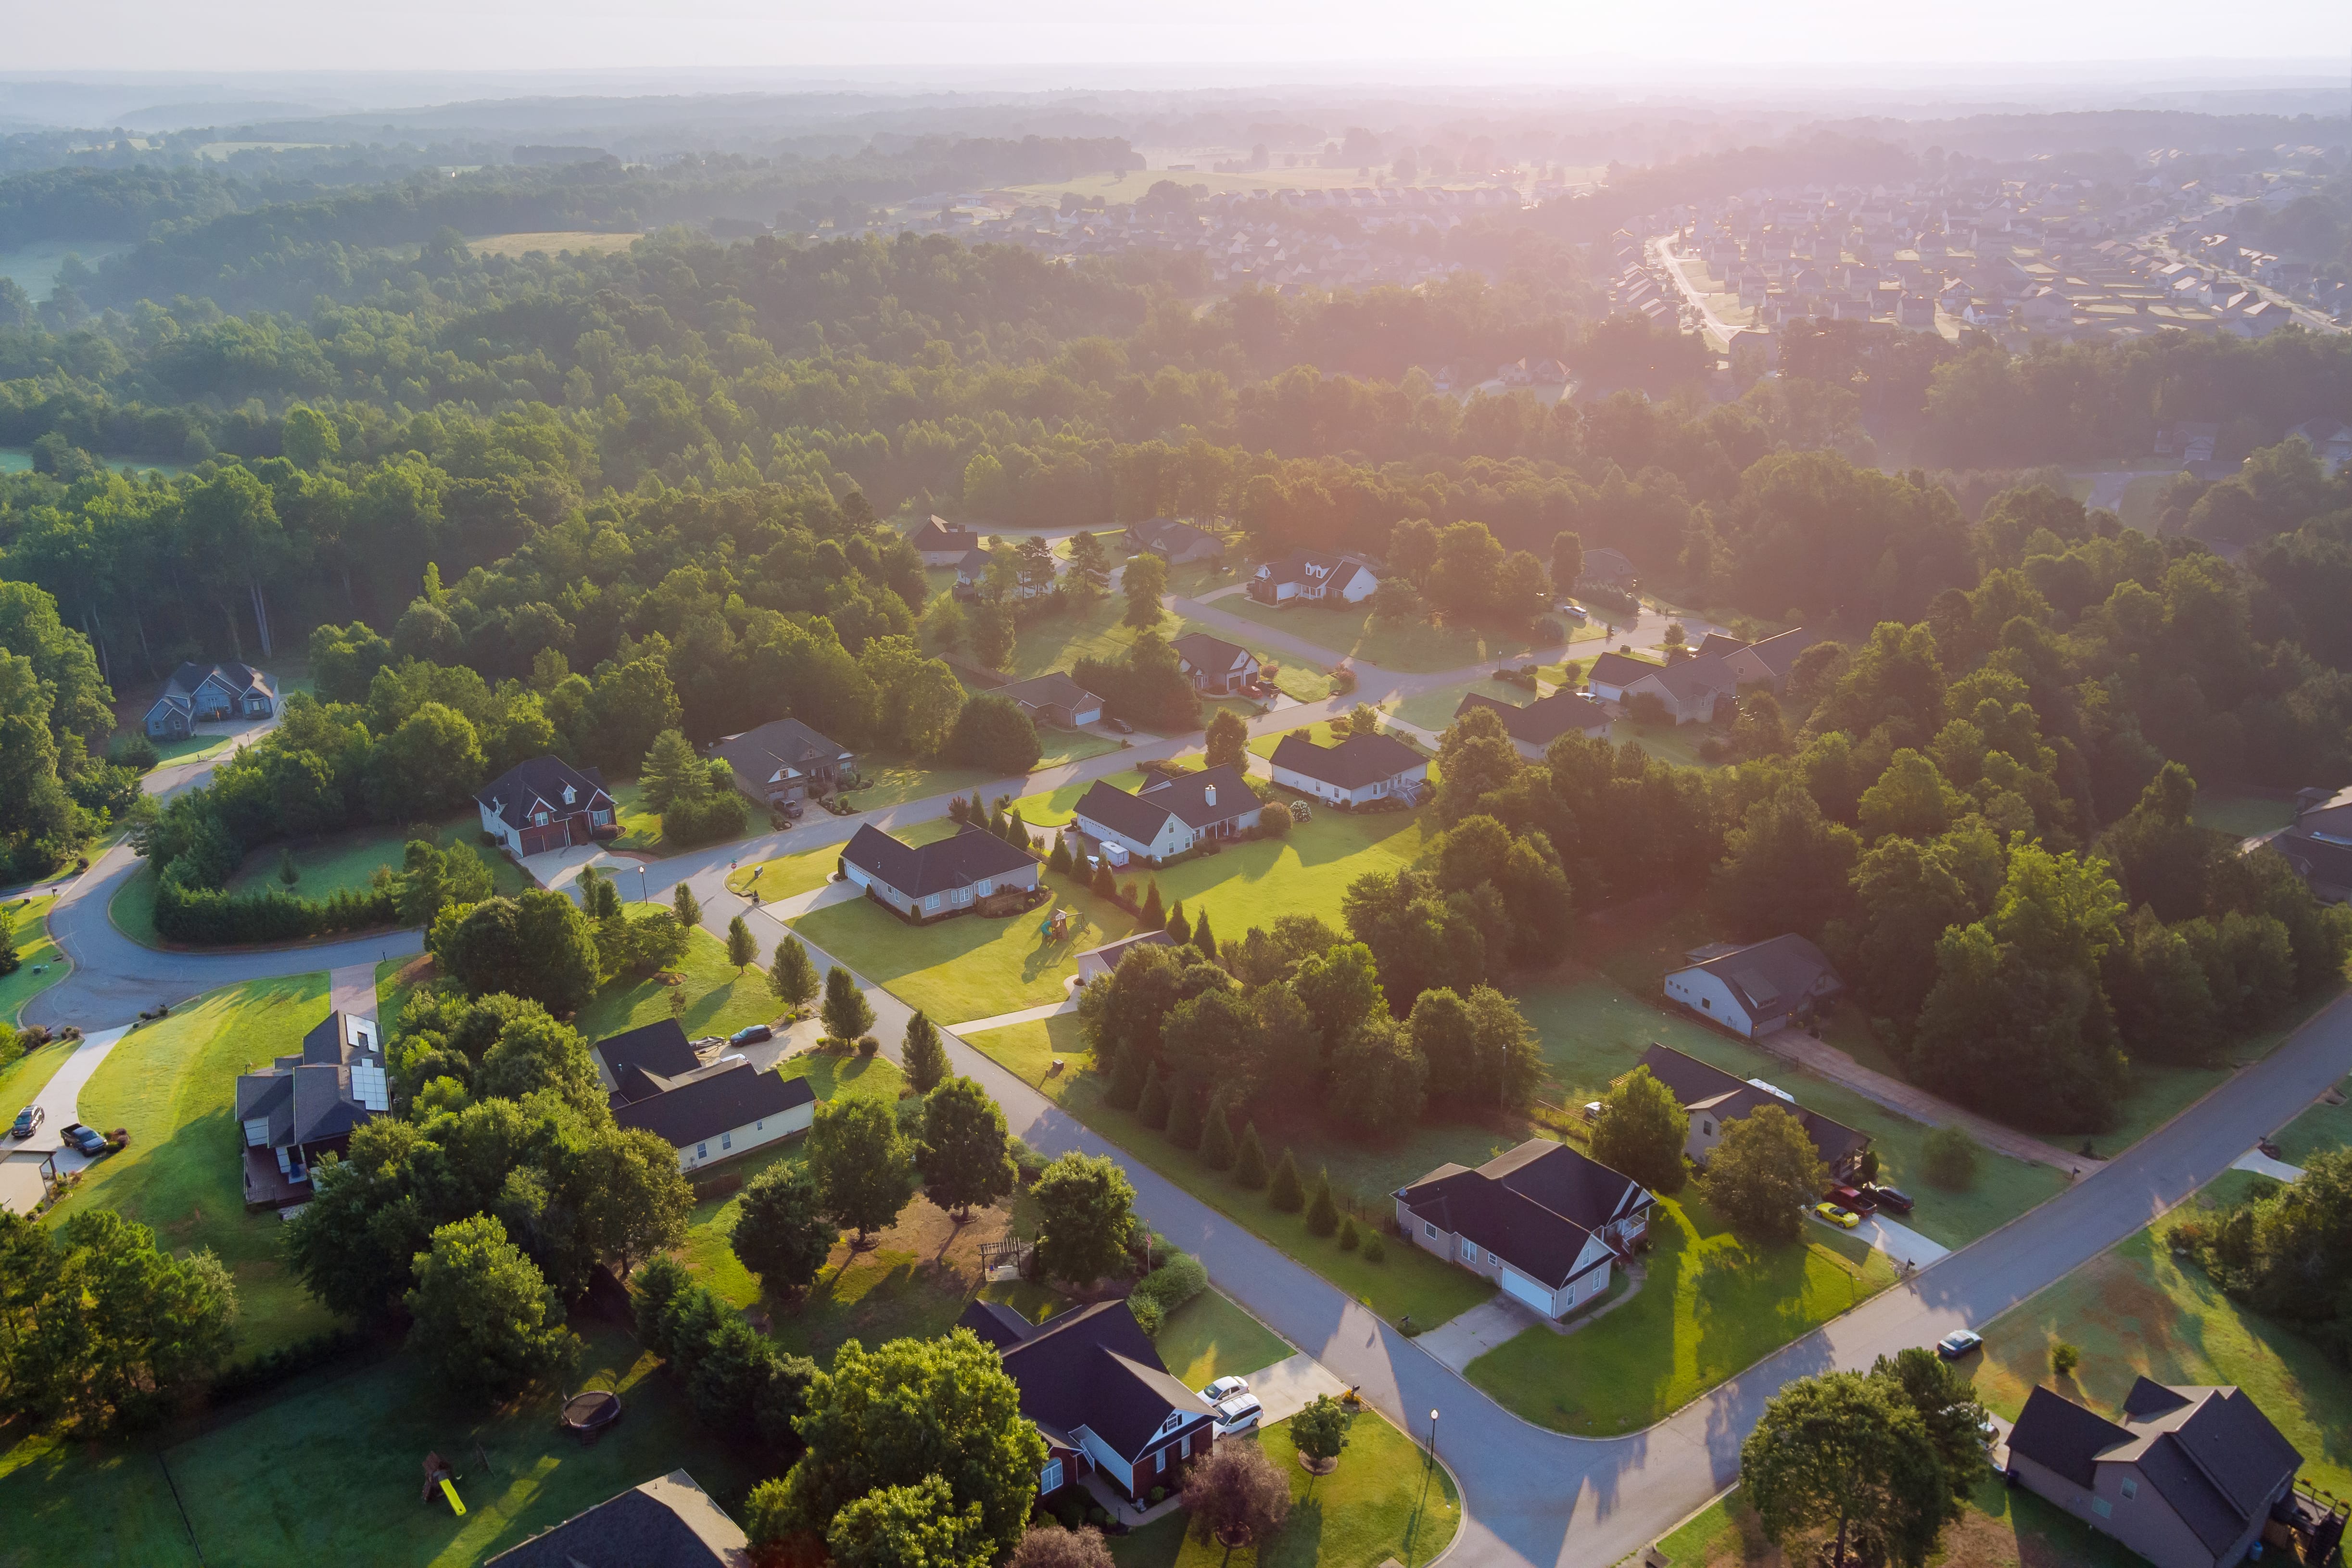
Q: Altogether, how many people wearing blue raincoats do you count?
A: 0